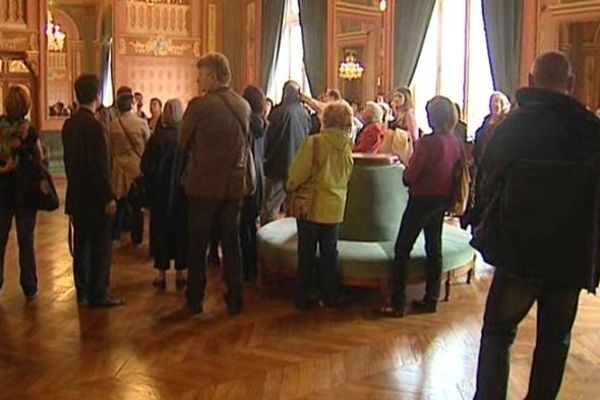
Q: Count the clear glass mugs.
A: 0